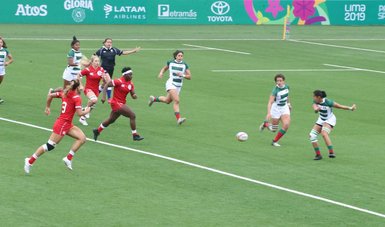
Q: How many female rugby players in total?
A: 8